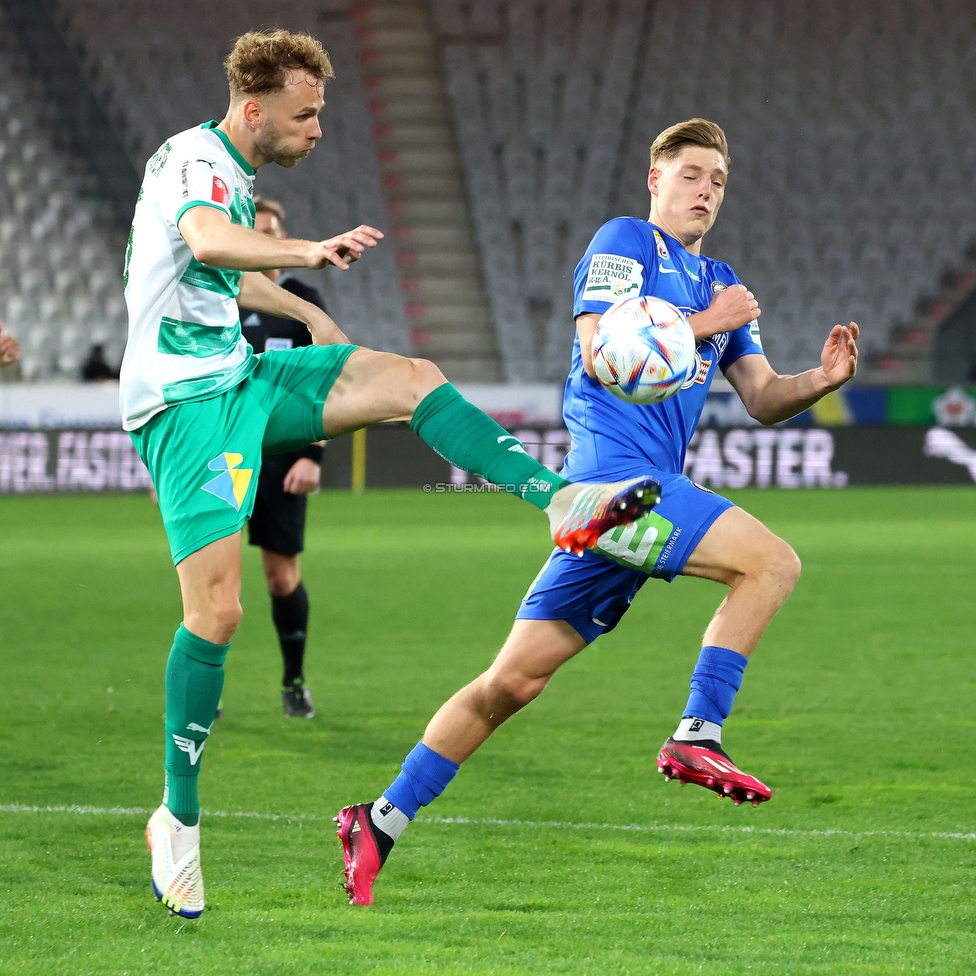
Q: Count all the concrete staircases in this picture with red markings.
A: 2